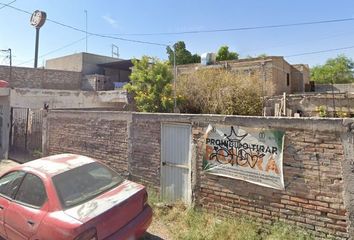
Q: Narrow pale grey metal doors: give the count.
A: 1